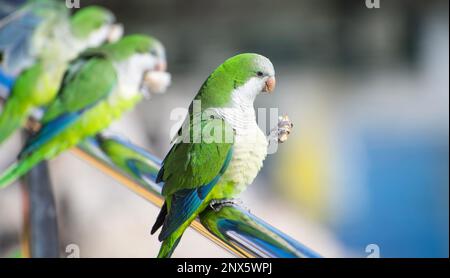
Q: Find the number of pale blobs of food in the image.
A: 3